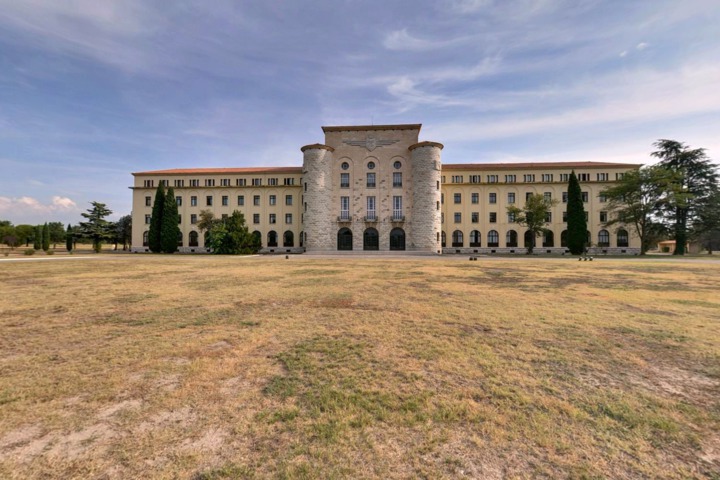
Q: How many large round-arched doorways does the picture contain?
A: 3